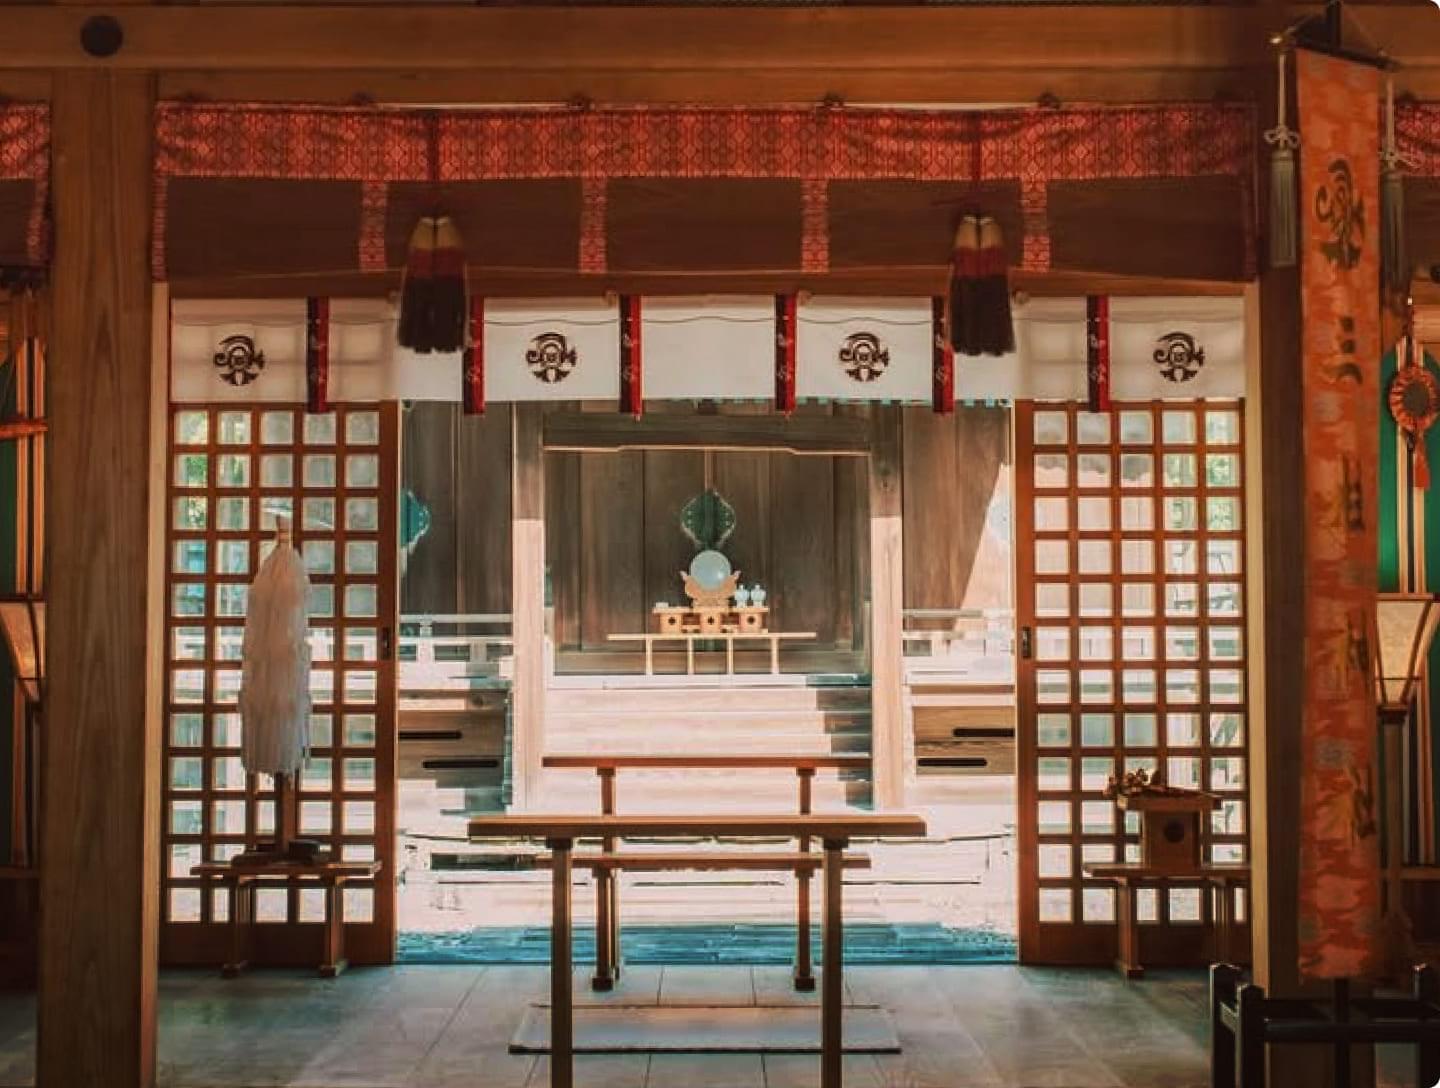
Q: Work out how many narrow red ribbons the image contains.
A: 6